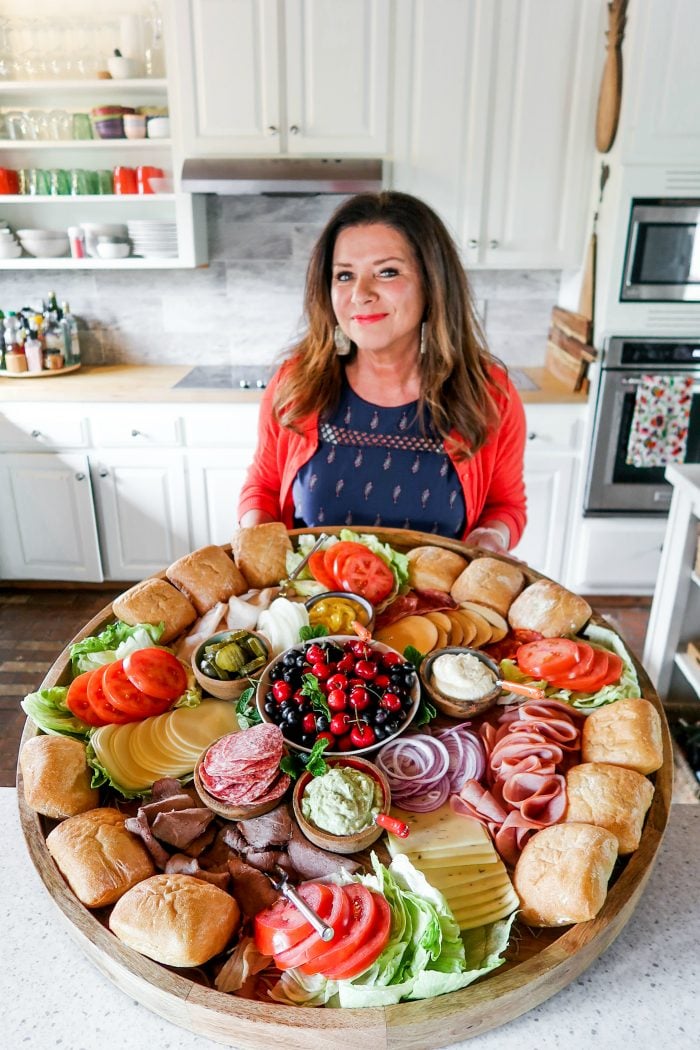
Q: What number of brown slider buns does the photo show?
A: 12